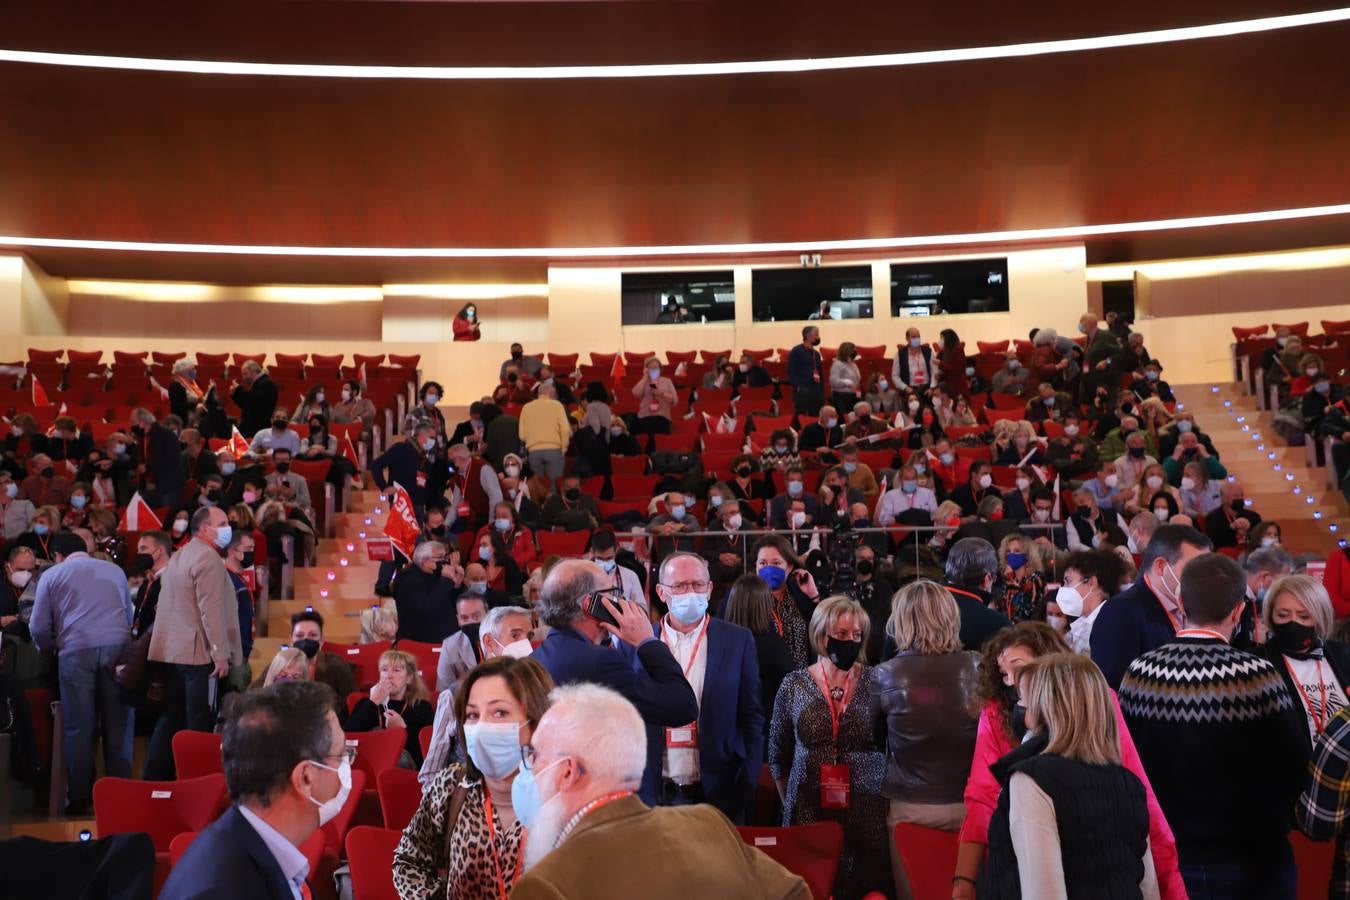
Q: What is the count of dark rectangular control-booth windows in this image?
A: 3